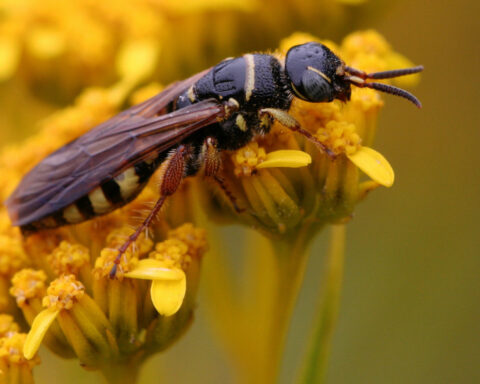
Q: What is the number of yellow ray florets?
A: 5